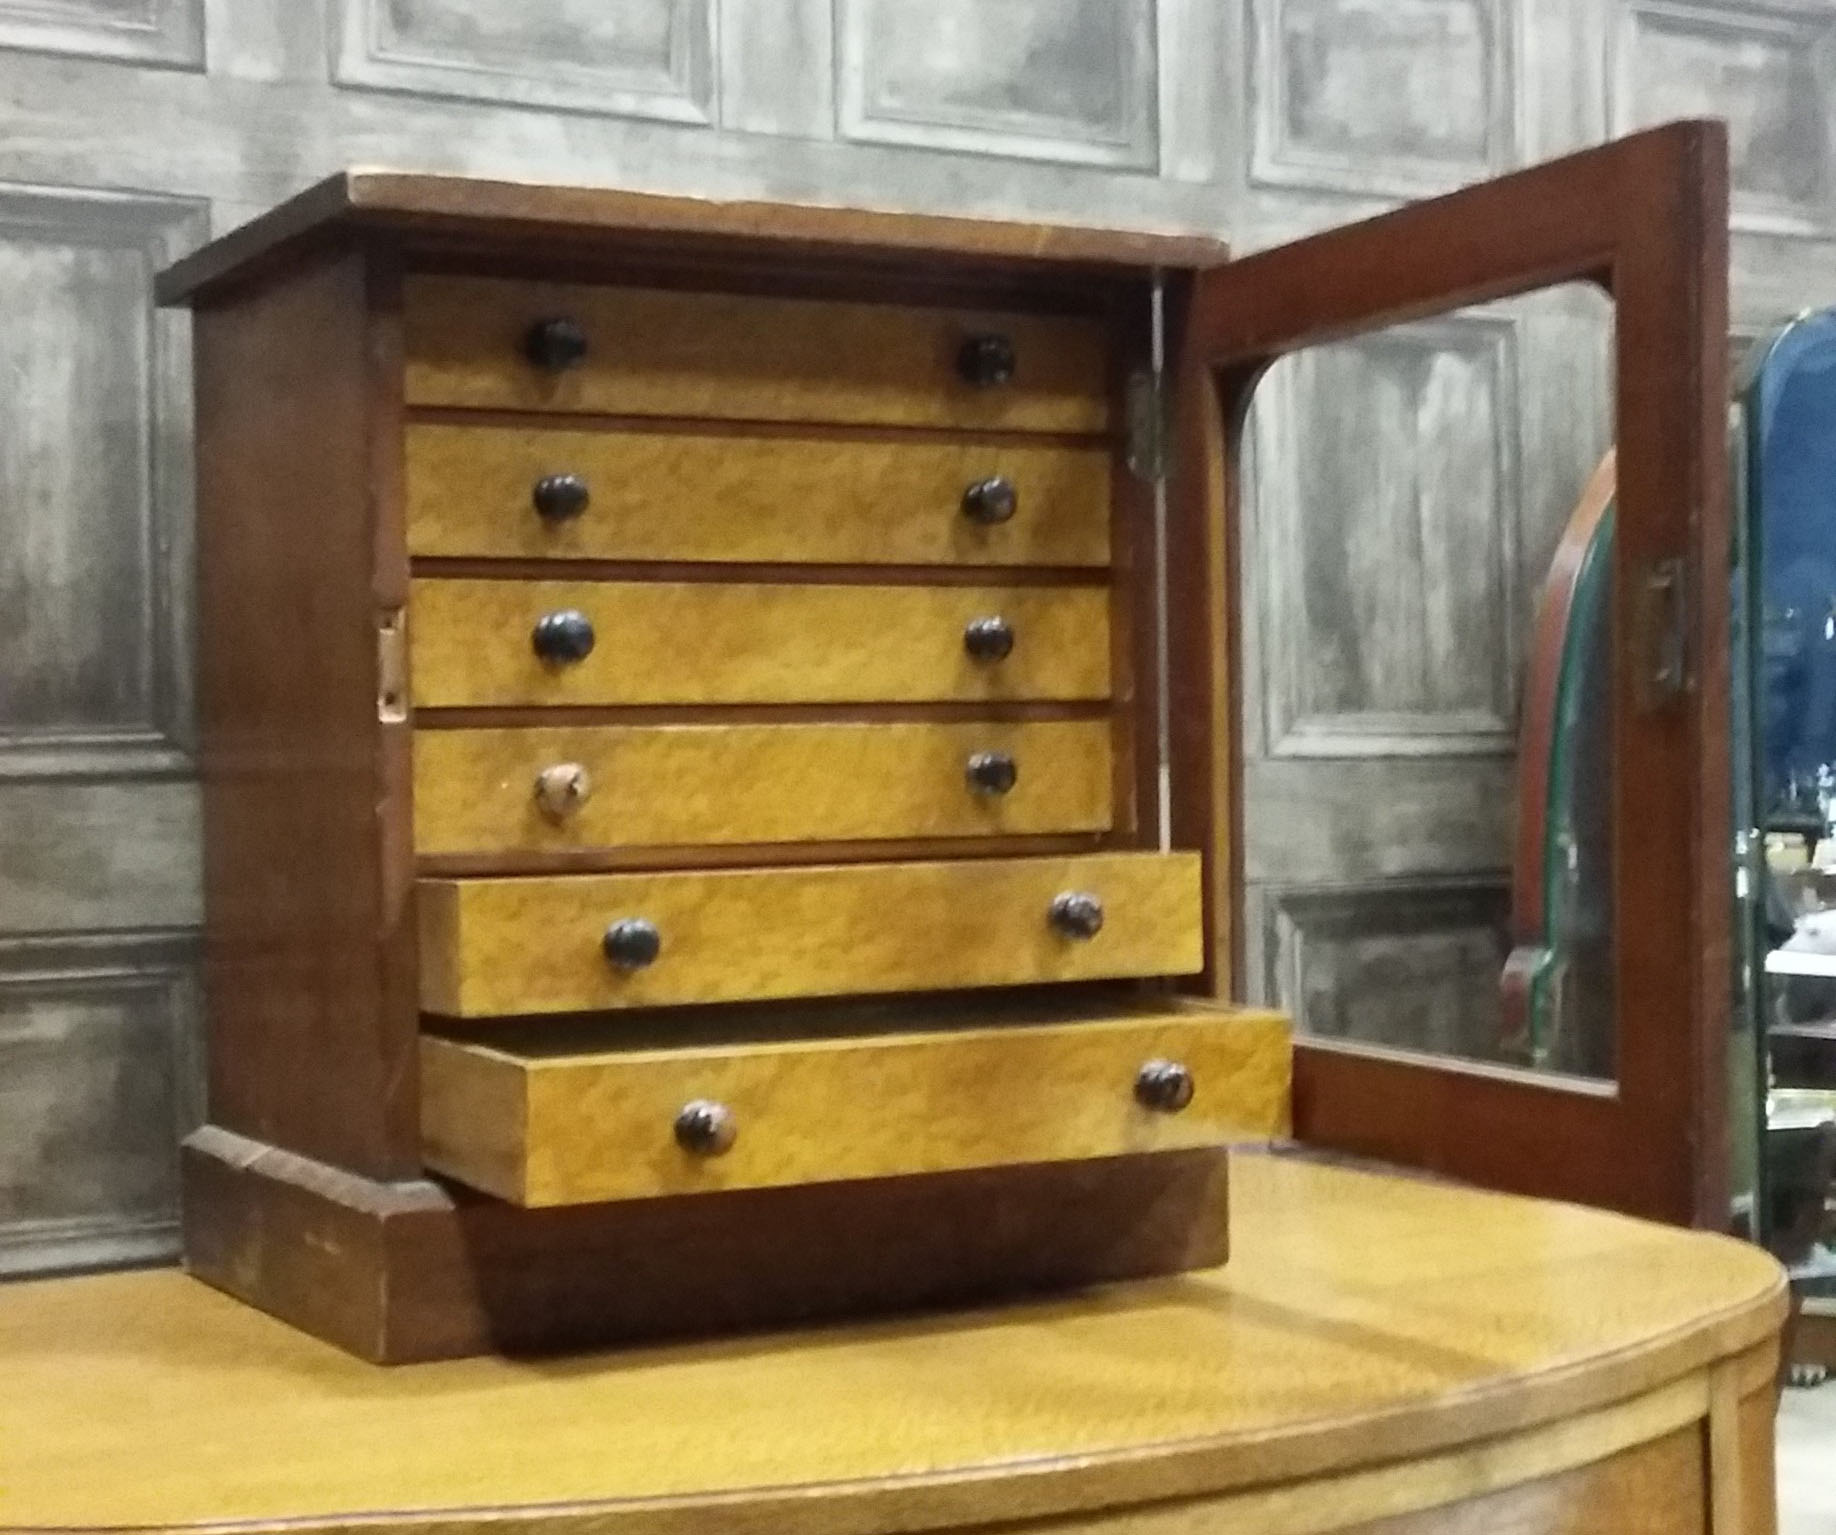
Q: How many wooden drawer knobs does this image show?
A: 12